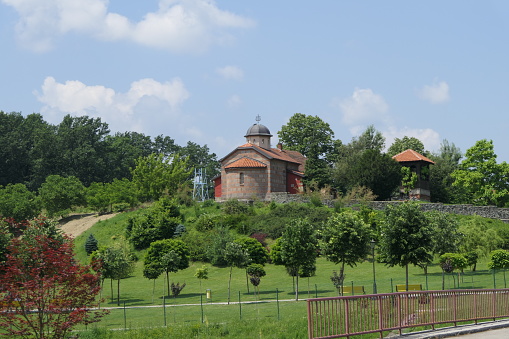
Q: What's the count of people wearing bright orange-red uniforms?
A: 0